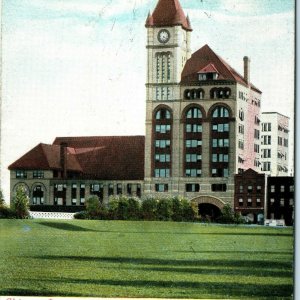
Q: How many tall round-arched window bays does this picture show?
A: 3